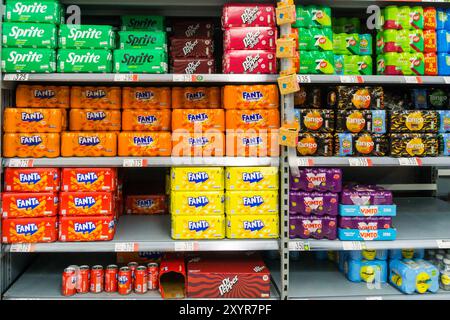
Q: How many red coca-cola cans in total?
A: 0